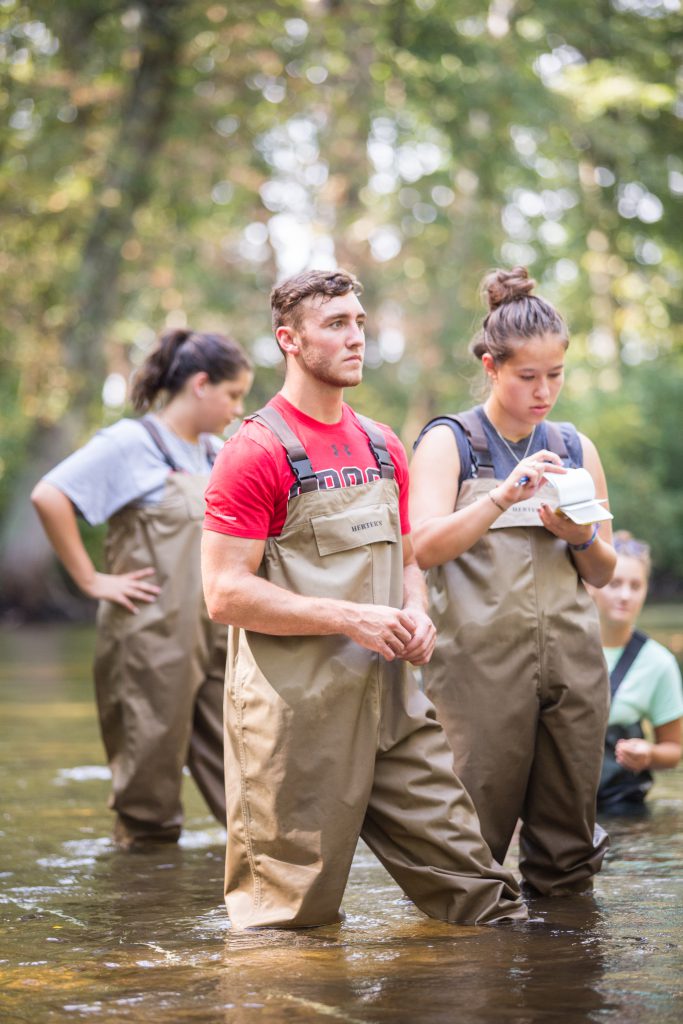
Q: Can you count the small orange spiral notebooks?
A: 0